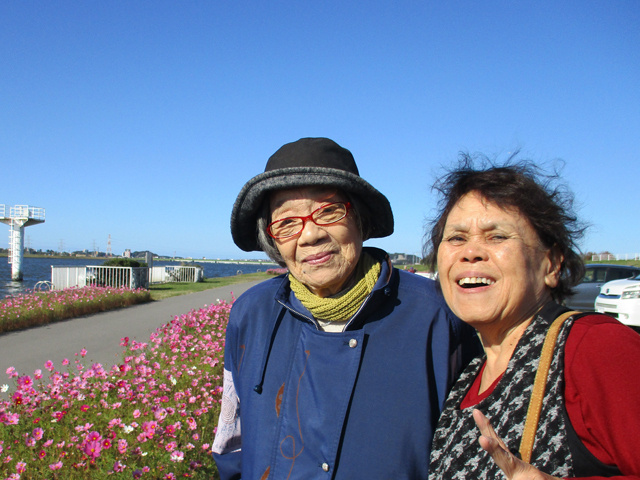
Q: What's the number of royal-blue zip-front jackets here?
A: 1